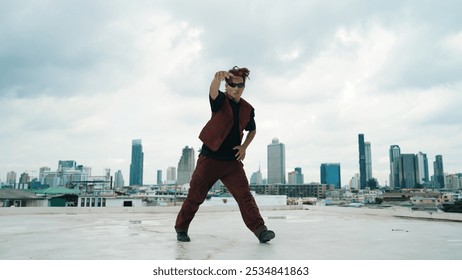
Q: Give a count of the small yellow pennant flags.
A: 0